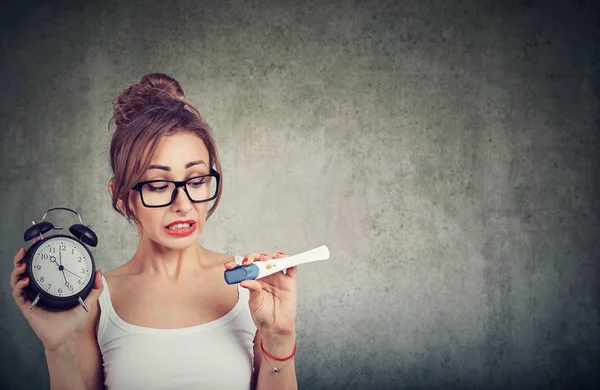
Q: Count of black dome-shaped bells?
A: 2